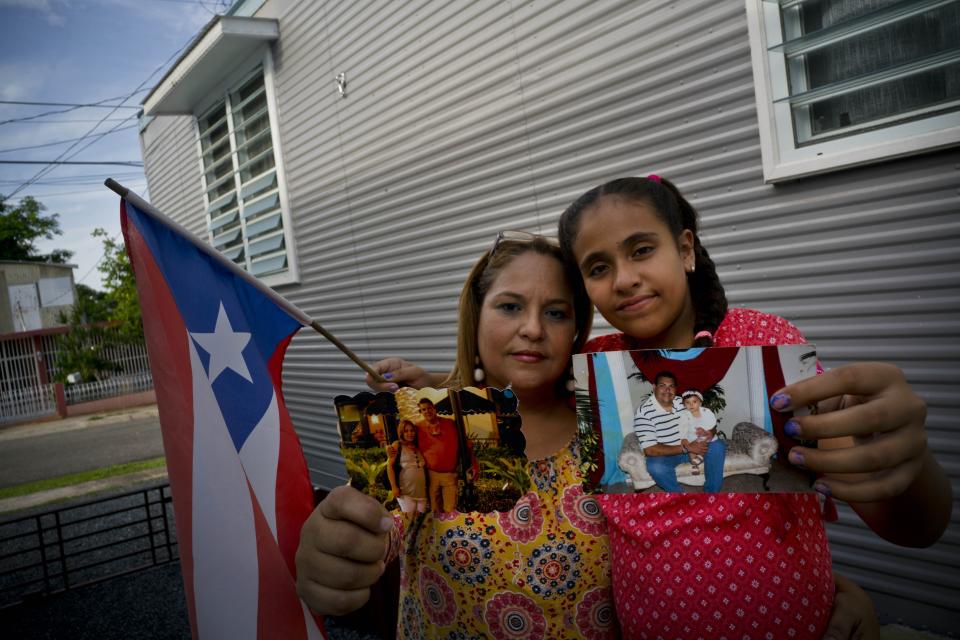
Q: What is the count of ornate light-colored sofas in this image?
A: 1